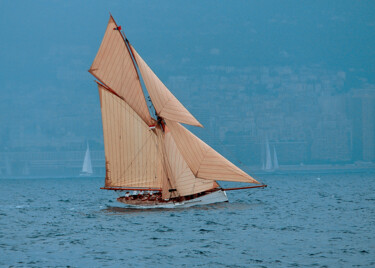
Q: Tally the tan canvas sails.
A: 5